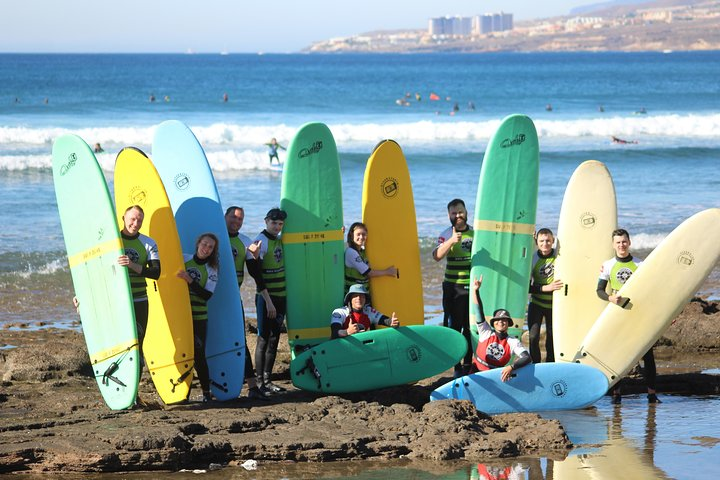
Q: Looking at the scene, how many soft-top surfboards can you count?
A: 10